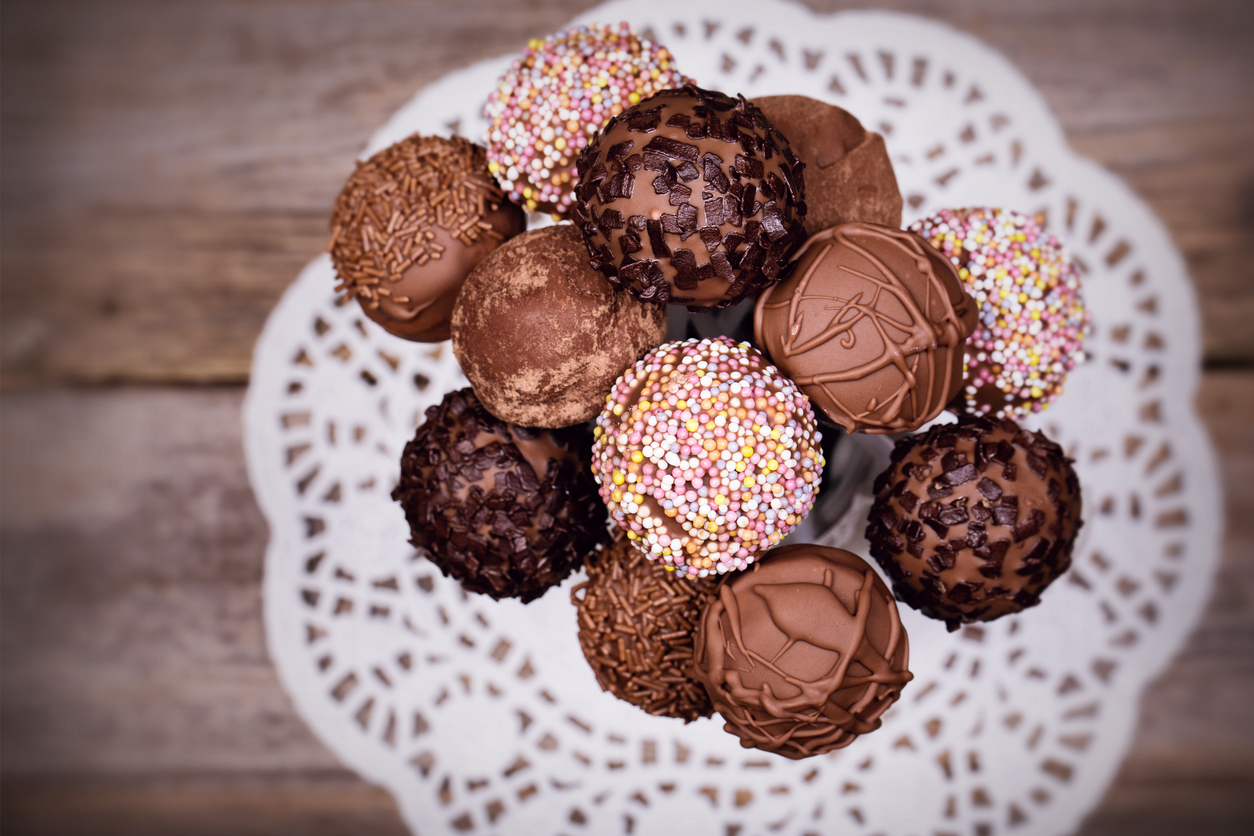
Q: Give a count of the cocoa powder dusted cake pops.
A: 2